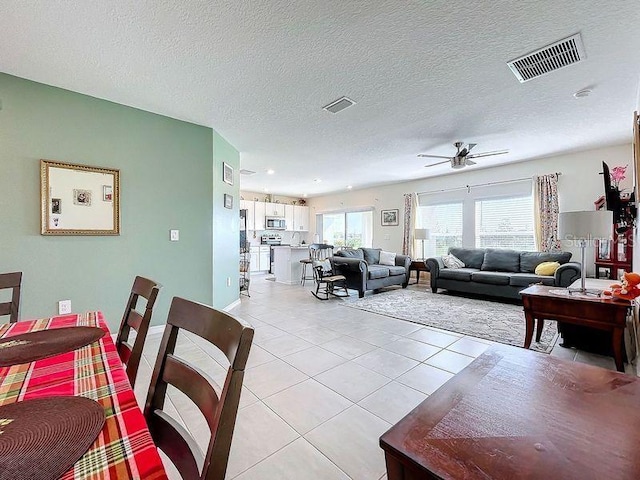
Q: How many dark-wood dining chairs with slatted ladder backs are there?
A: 3